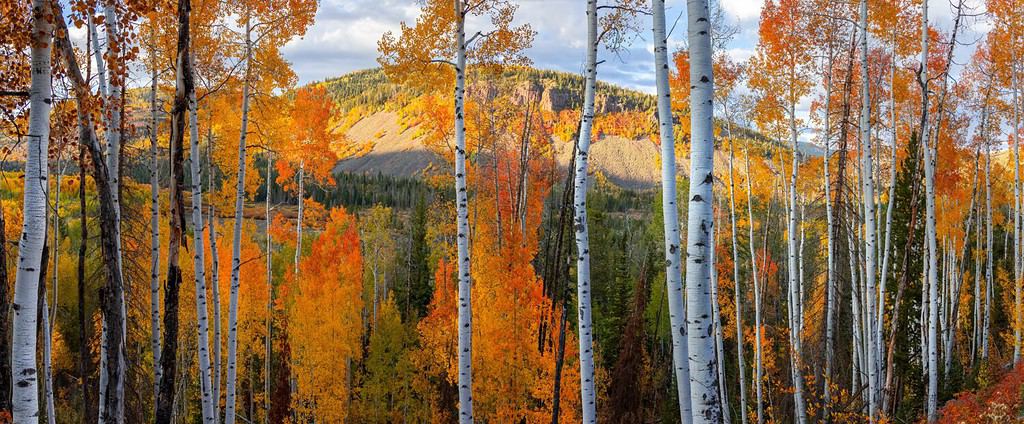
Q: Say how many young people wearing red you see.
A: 0